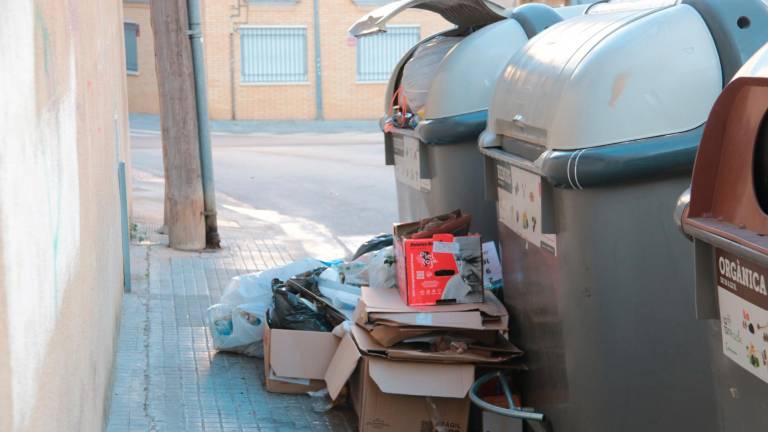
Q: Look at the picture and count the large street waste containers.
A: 3